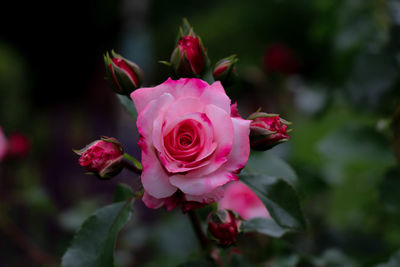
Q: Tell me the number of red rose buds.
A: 6